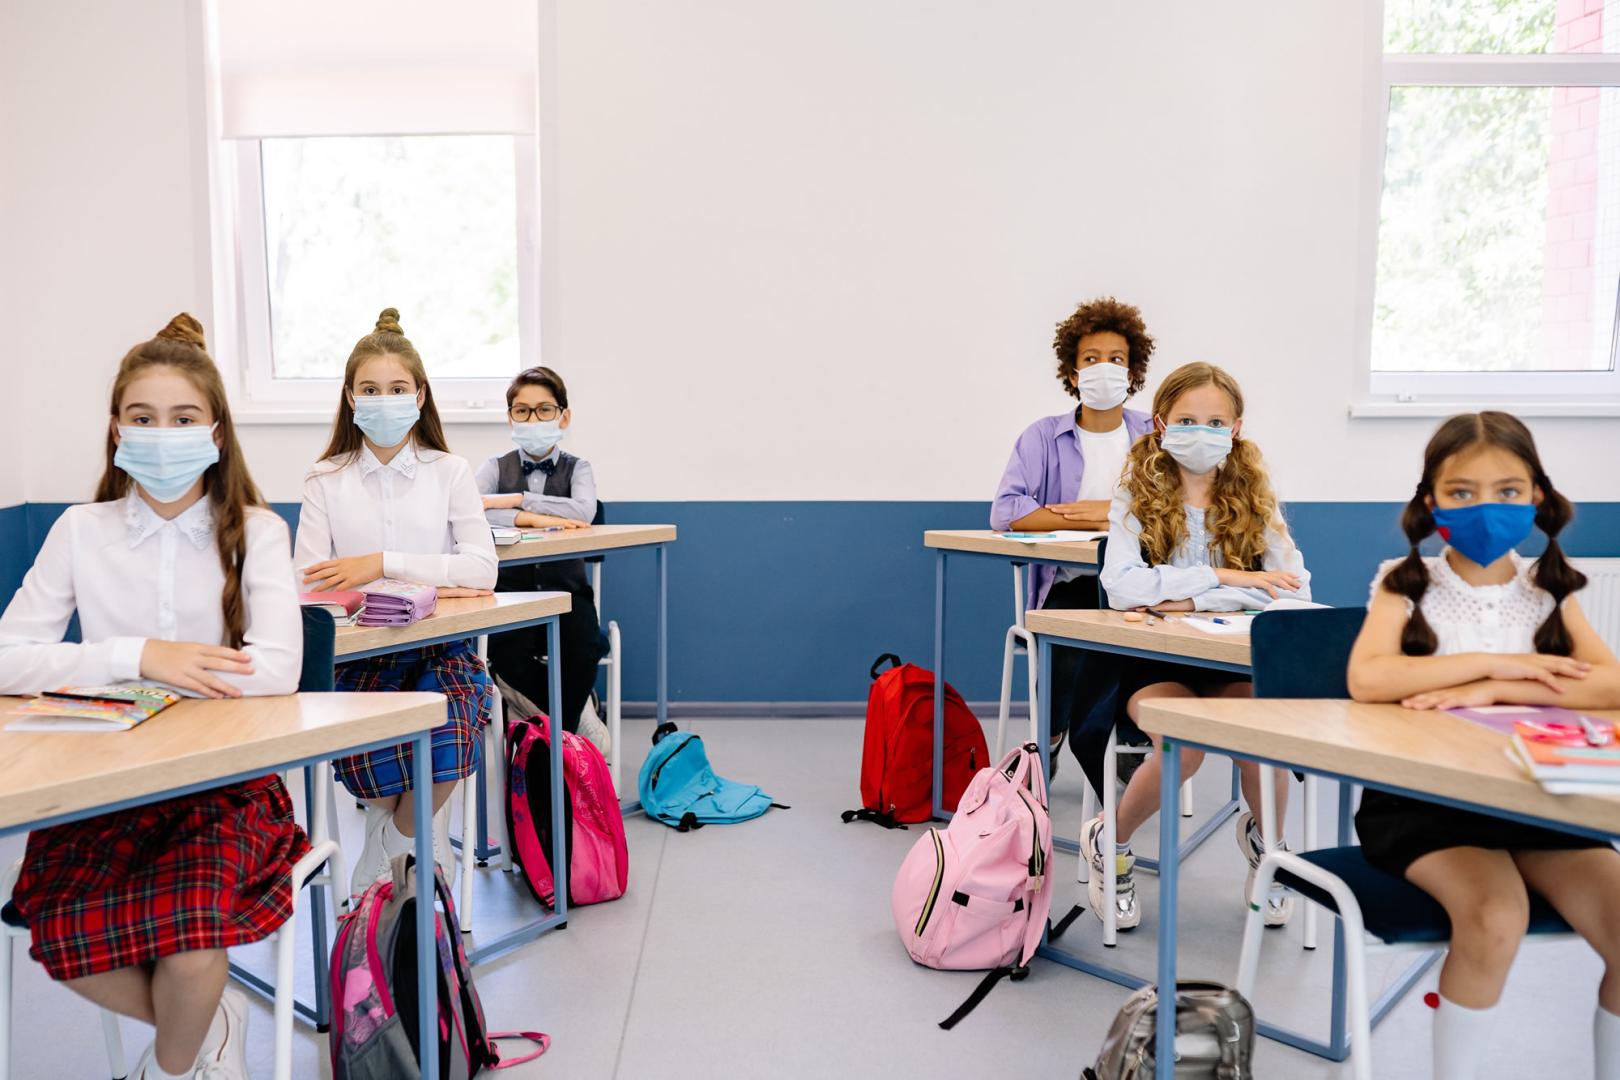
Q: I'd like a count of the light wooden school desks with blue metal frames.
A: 6